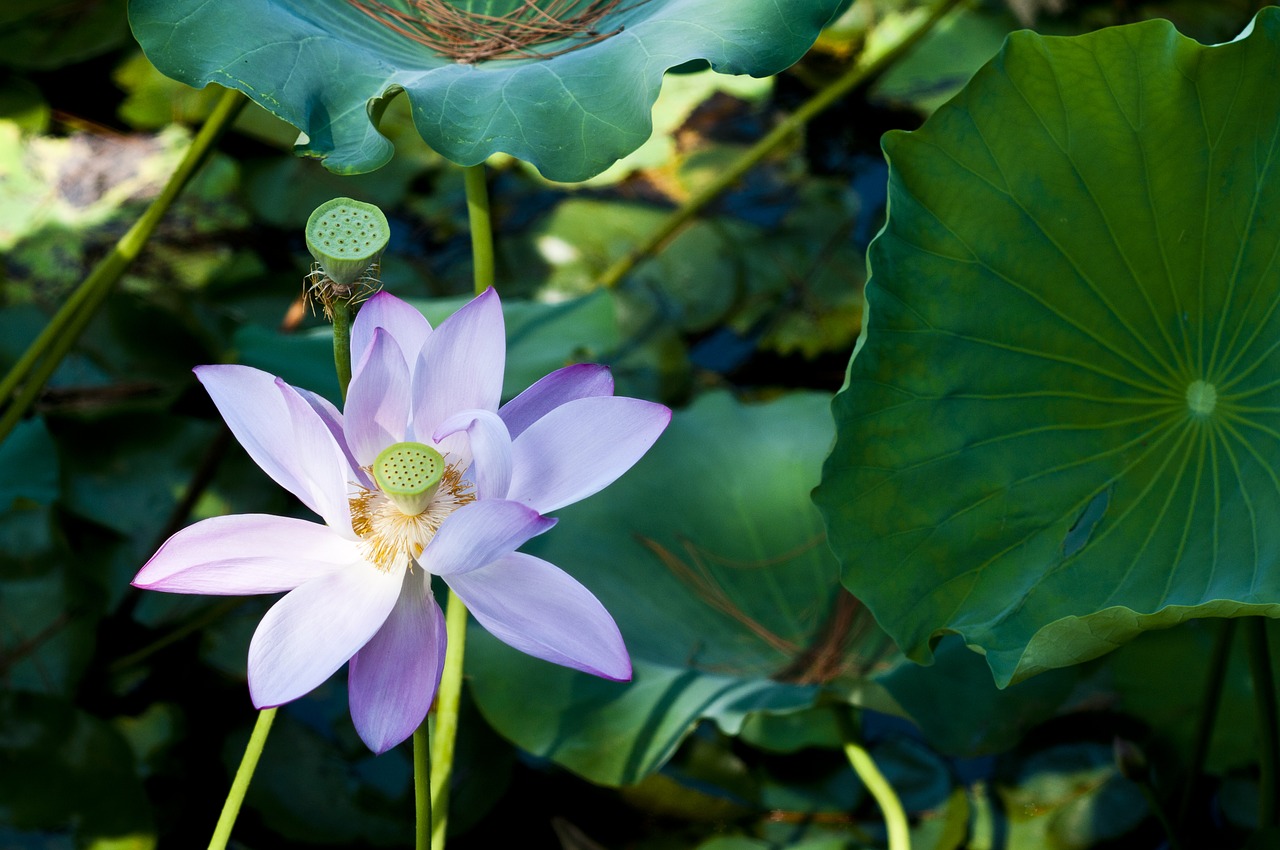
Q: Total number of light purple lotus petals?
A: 14